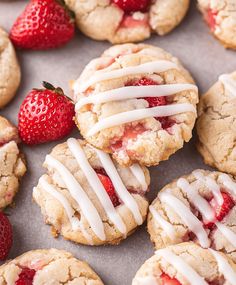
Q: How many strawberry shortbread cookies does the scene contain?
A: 10